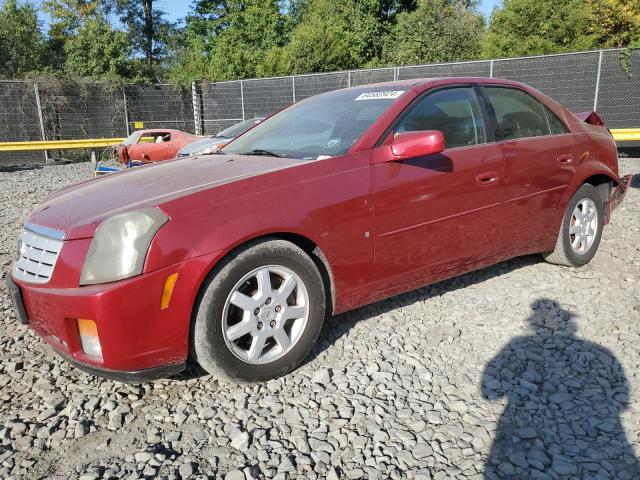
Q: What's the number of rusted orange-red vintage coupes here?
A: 1